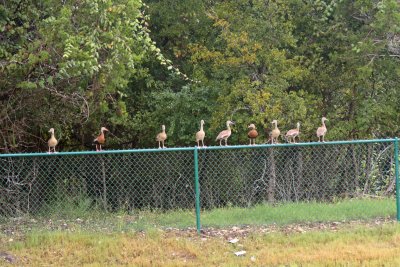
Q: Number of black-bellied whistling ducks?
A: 9